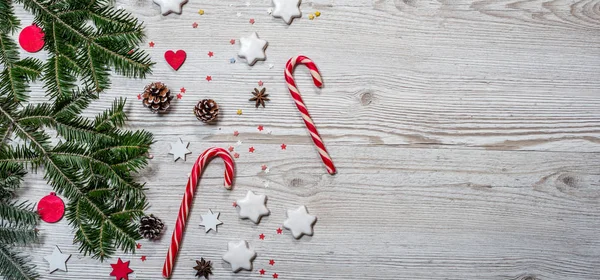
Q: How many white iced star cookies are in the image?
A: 6